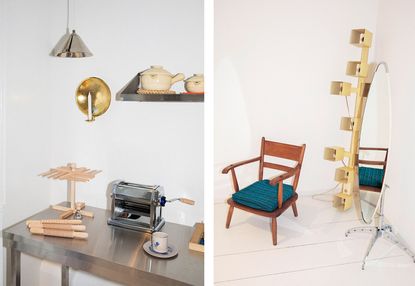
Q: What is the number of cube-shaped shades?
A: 7